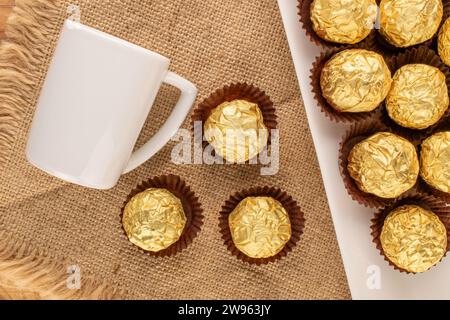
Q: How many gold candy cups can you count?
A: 11